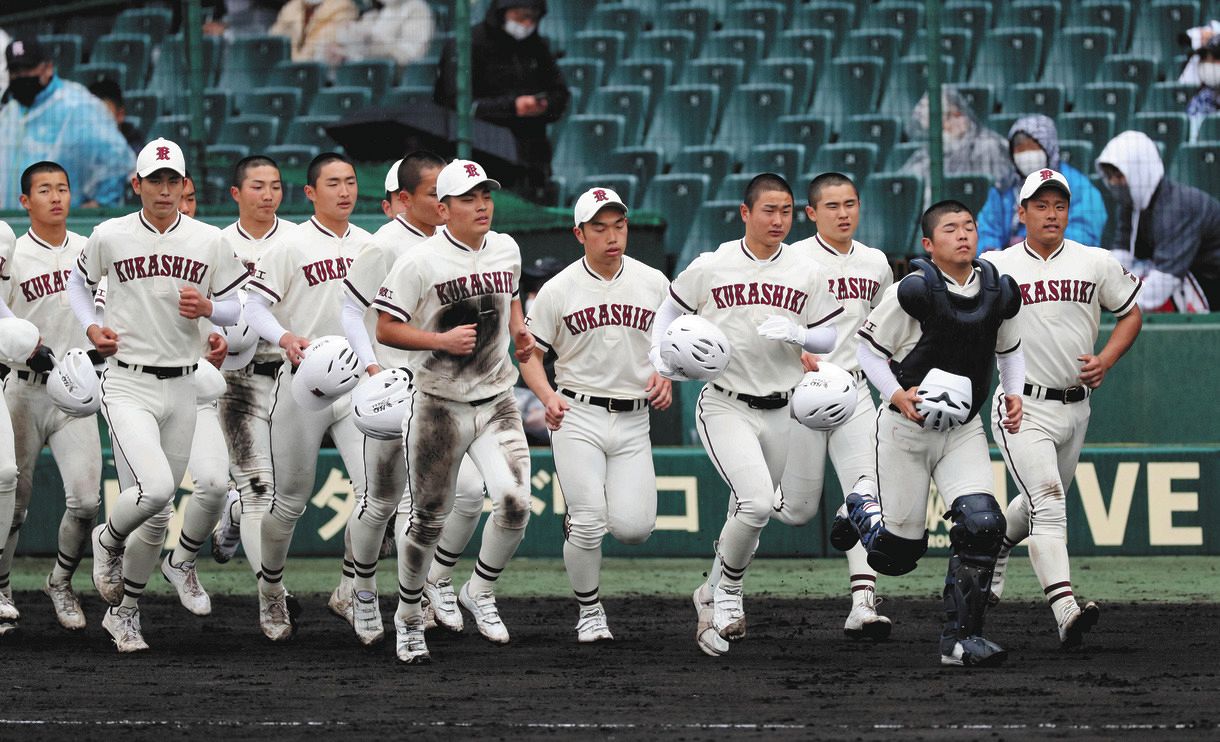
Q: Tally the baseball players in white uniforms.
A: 14